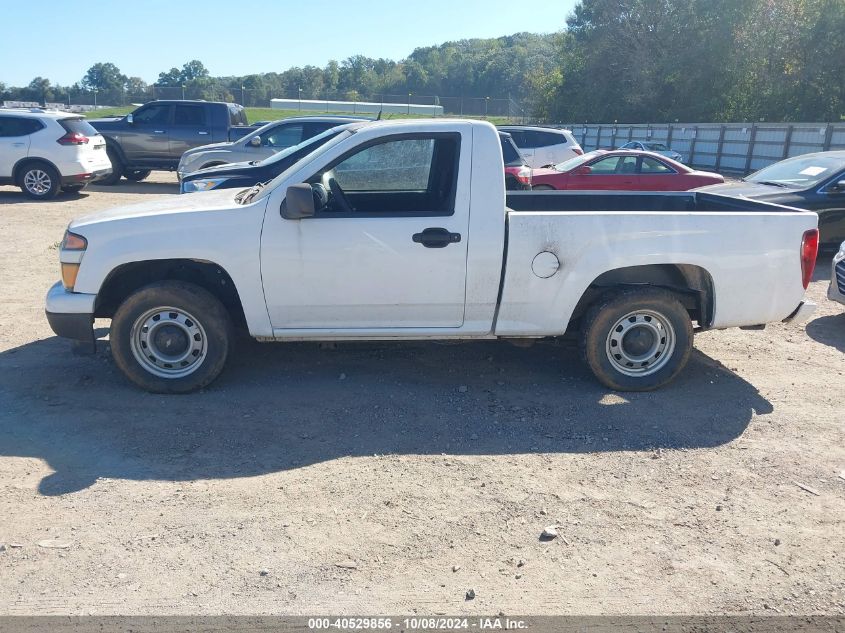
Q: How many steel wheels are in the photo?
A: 2